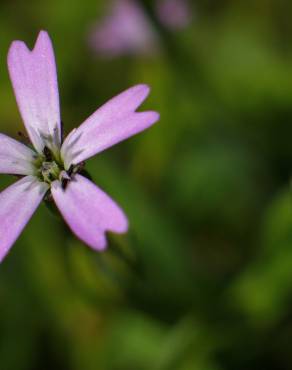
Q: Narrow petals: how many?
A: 5